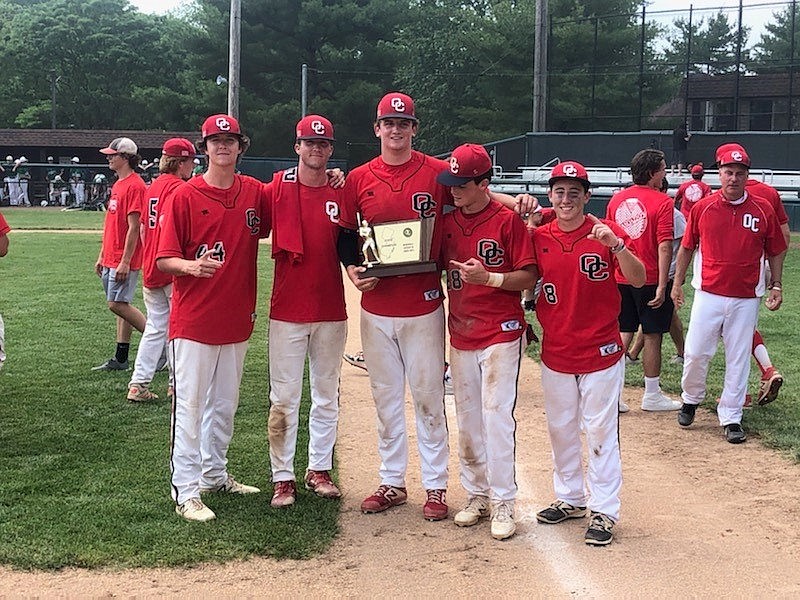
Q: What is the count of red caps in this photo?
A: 9